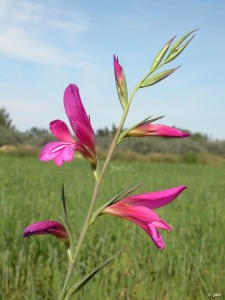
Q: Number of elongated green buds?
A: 4